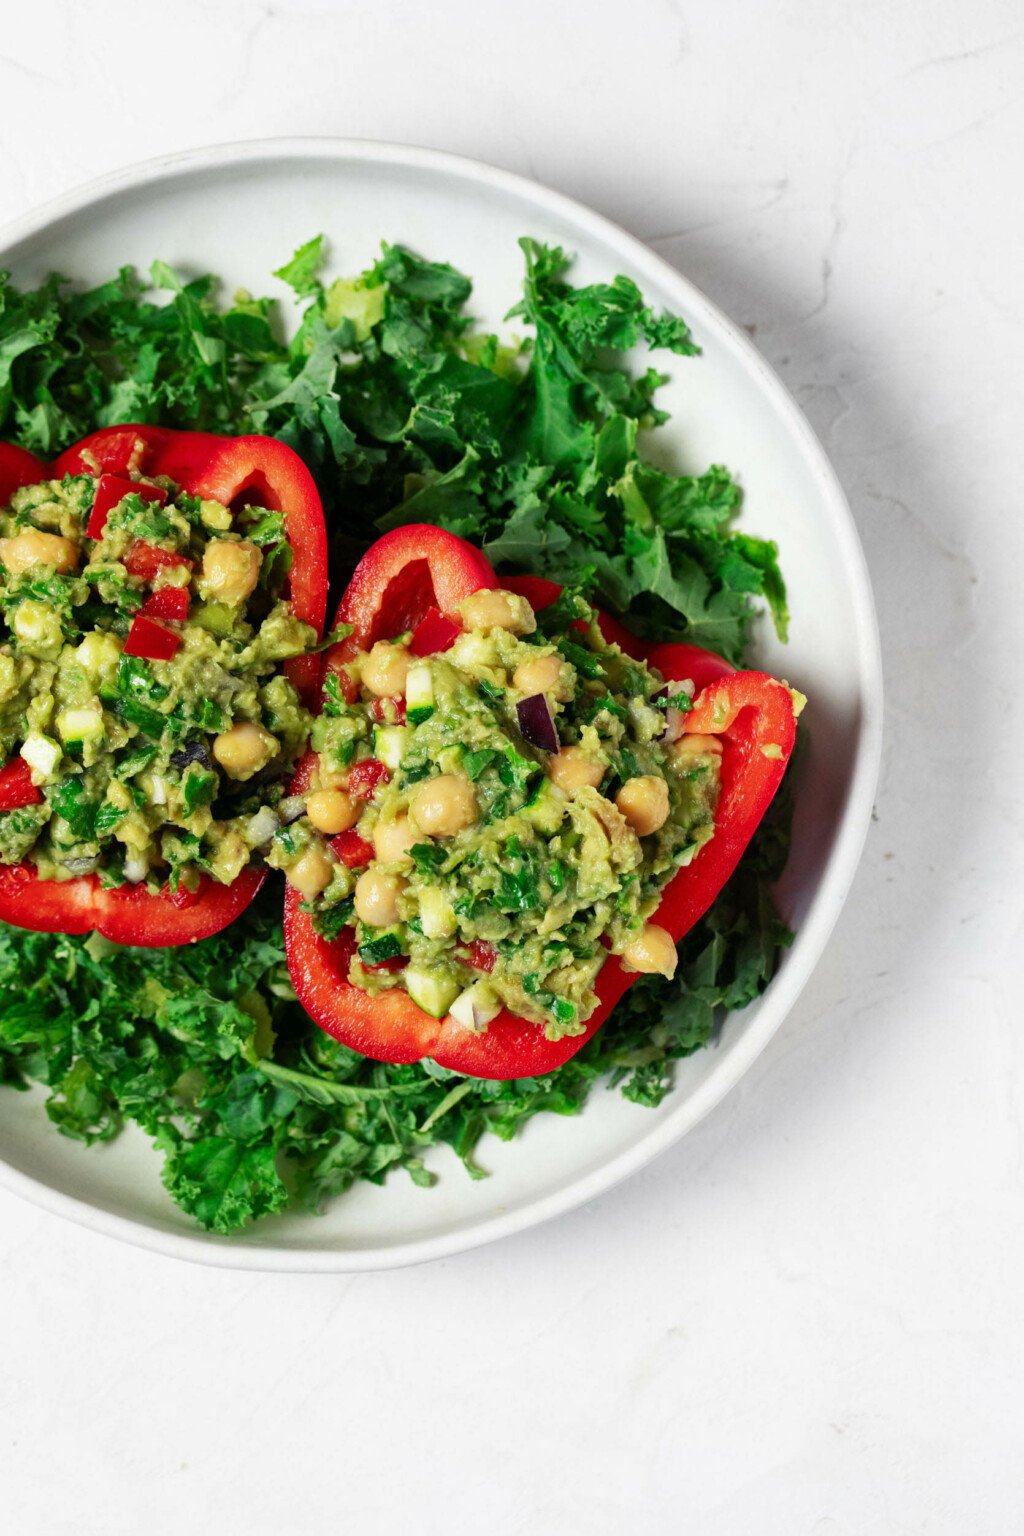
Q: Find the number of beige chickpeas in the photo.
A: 15